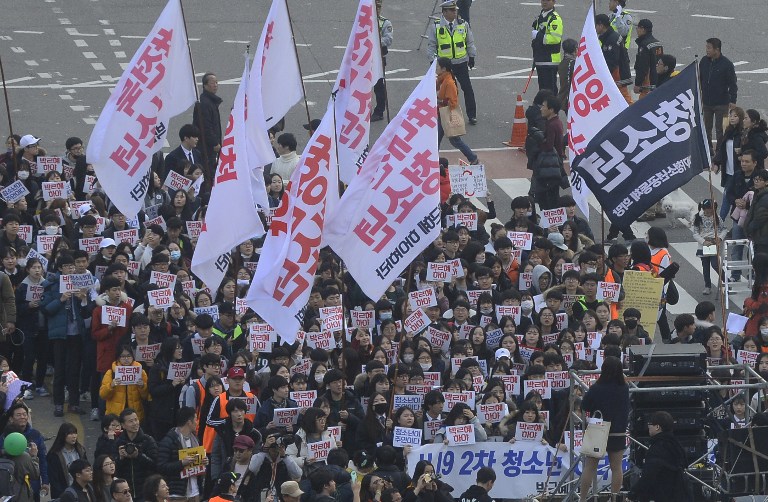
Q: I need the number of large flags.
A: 8